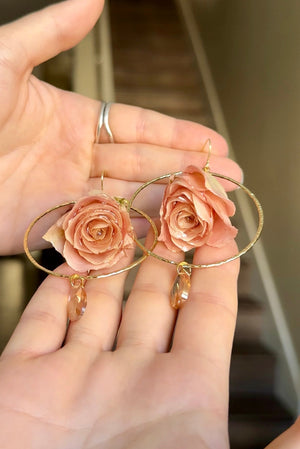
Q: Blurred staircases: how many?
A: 1